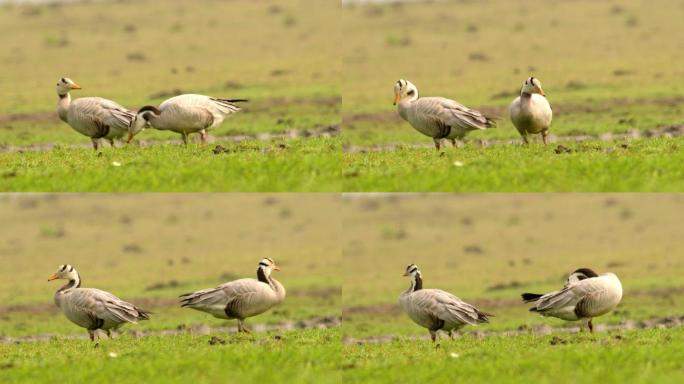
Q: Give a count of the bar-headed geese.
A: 8